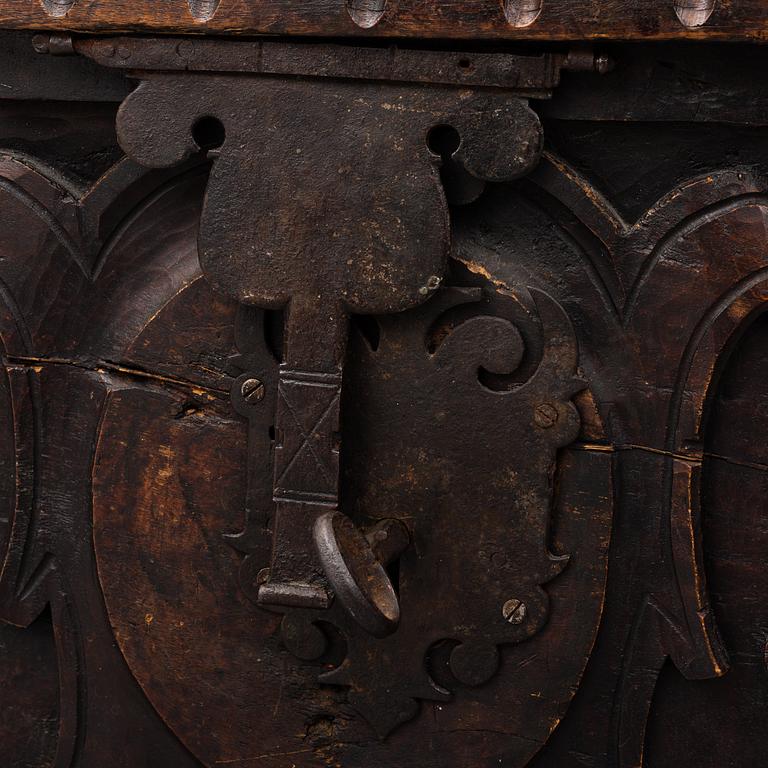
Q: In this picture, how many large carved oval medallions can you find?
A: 1